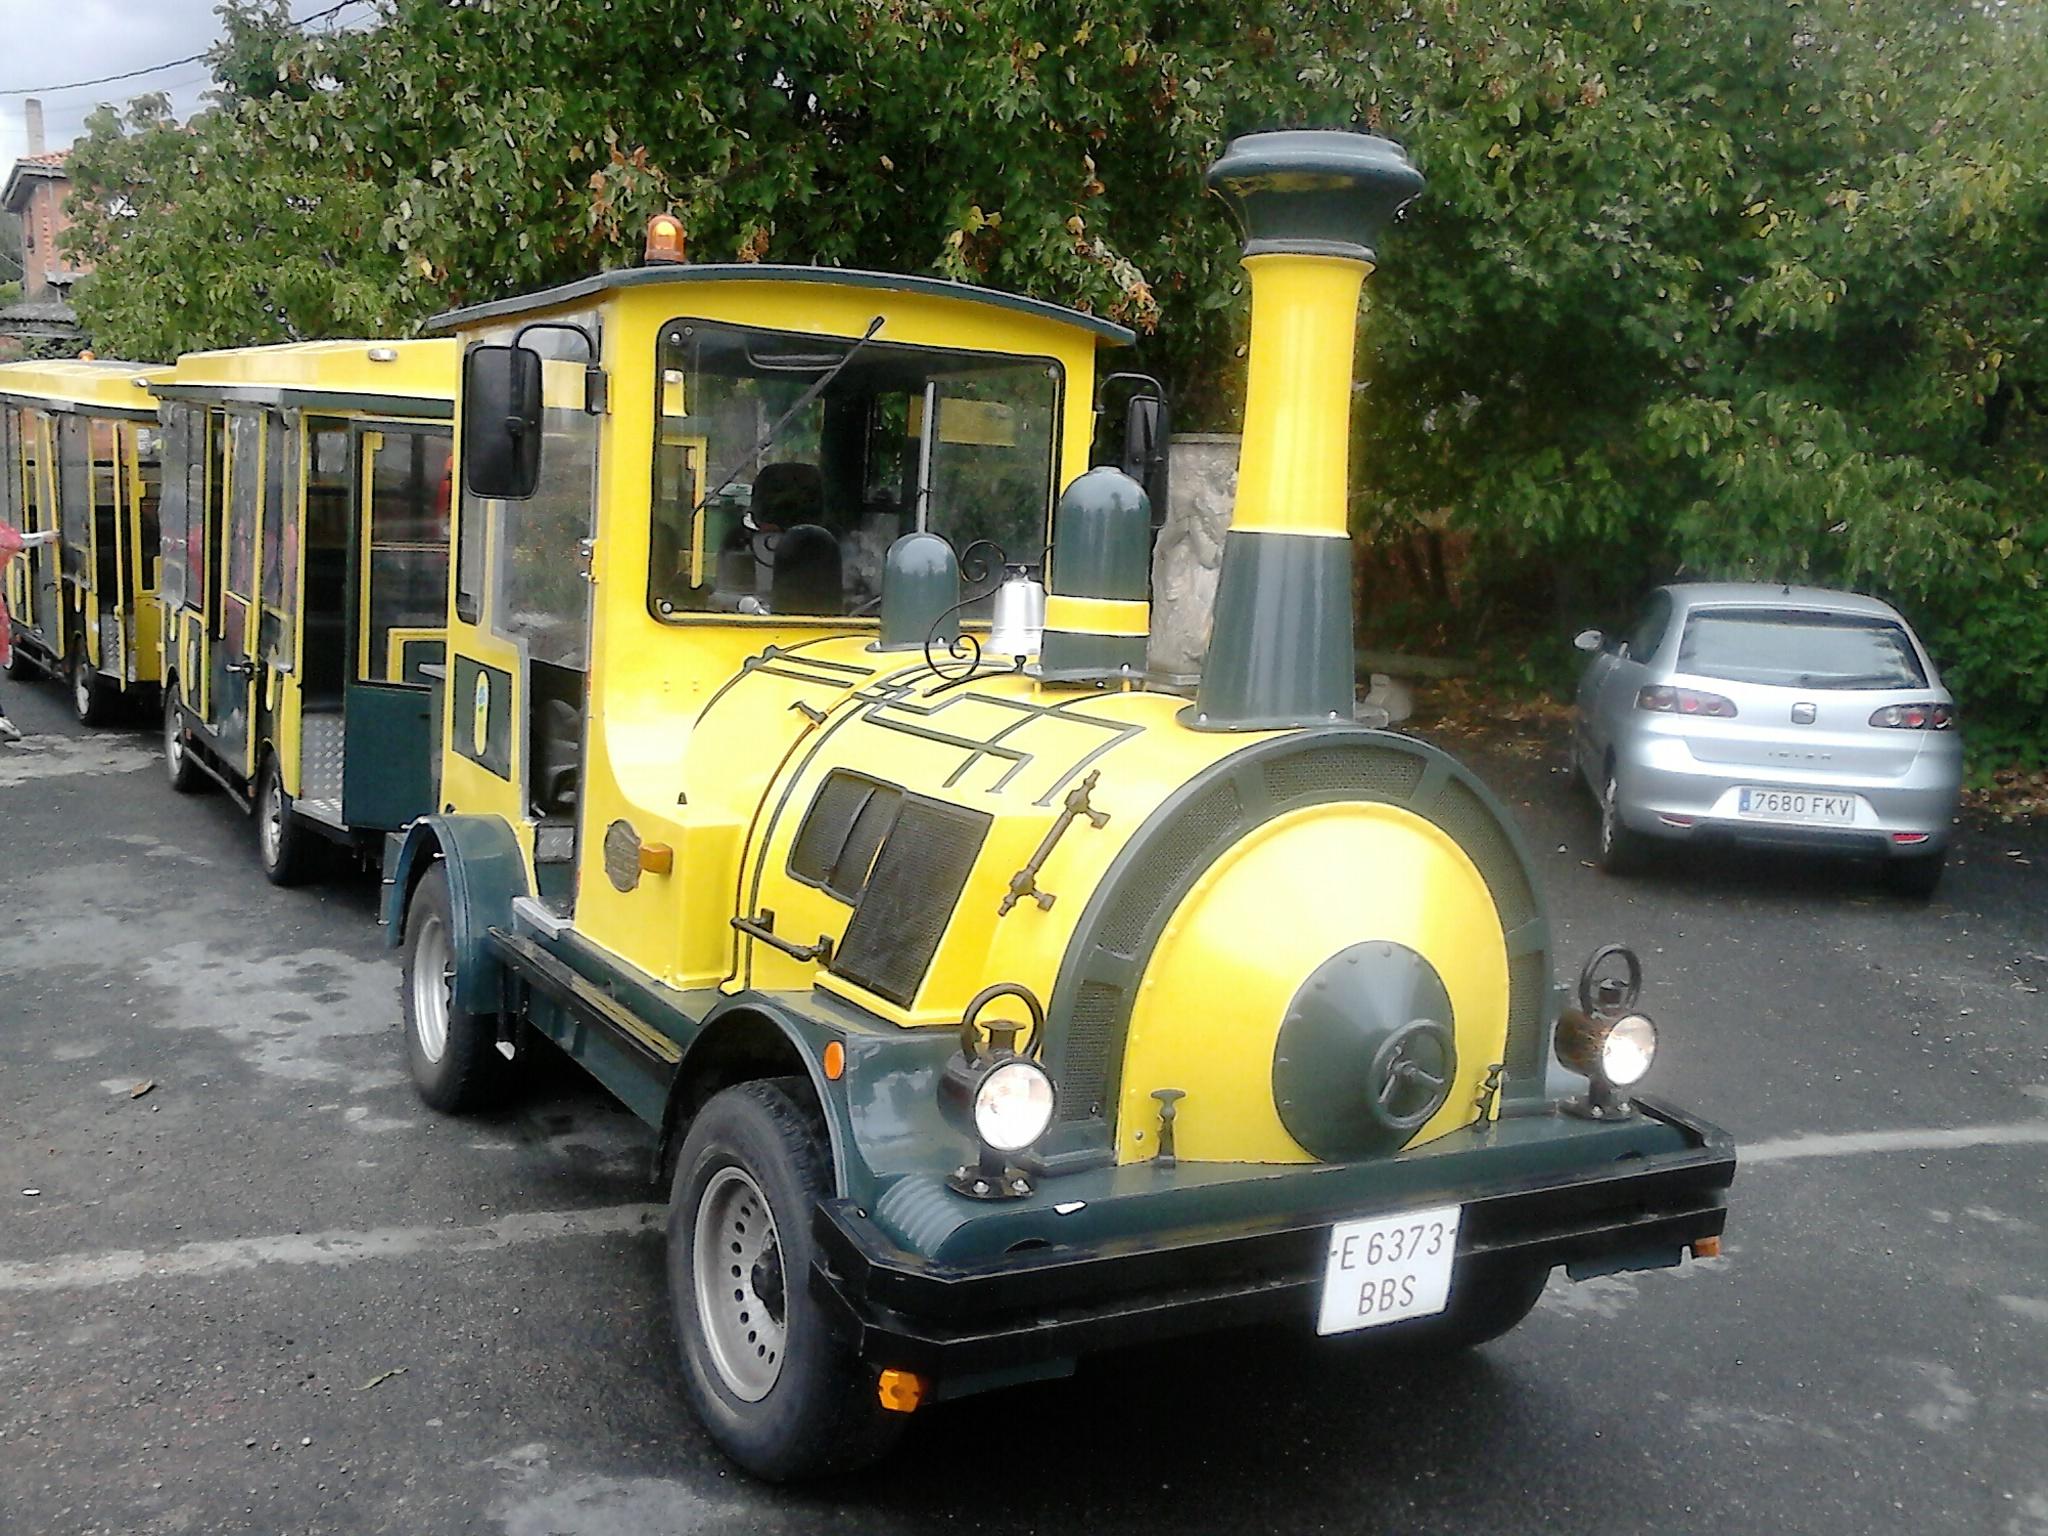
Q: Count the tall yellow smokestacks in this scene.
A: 1